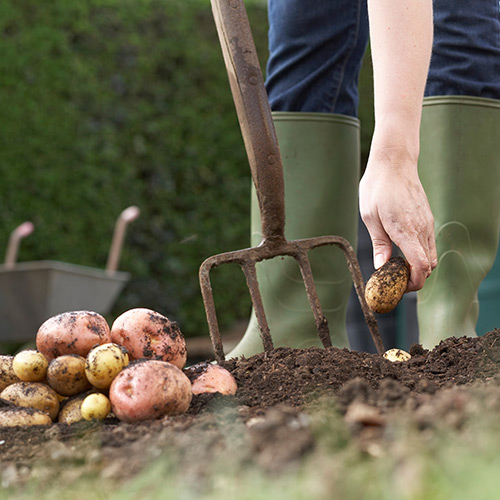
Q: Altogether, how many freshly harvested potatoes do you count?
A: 14